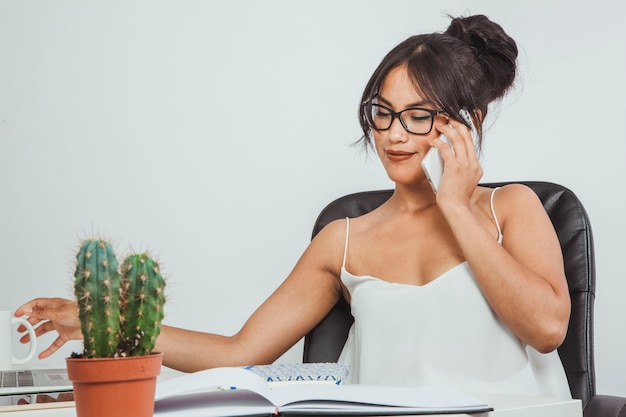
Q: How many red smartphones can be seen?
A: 0